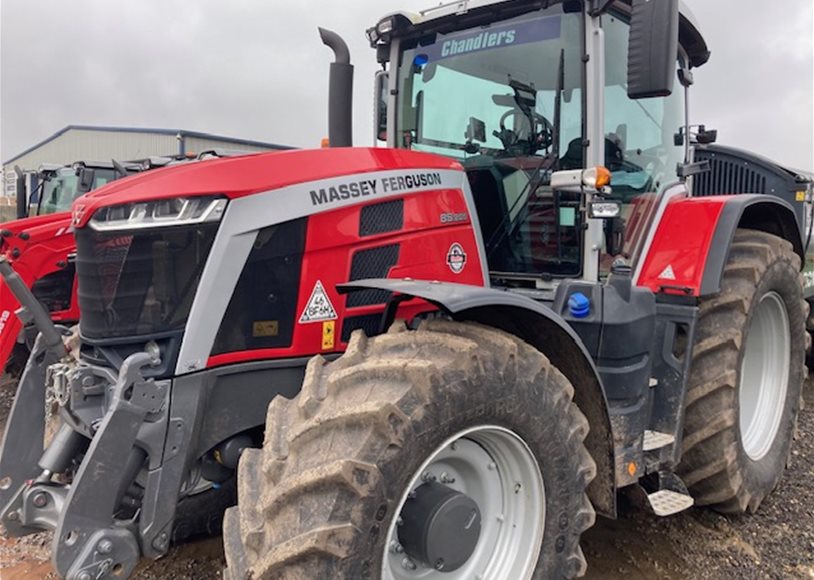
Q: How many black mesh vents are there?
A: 3